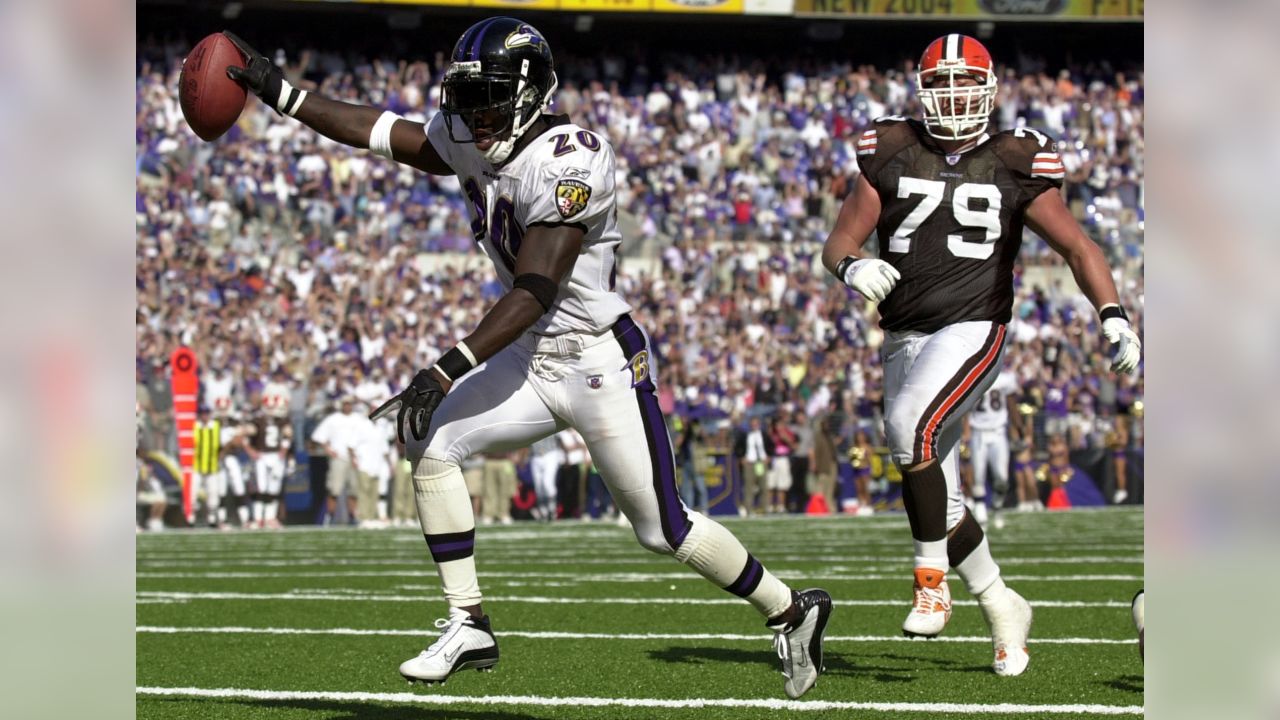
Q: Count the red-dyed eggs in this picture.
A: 0